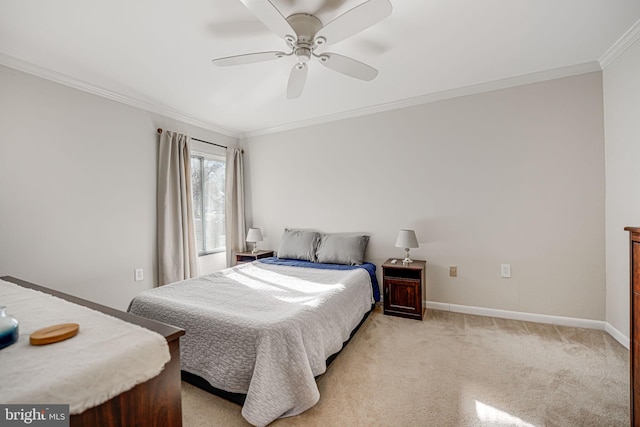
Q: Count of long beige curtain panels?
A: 2